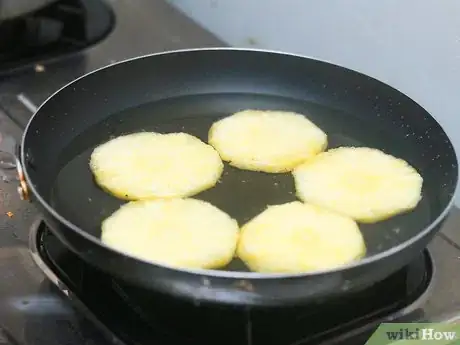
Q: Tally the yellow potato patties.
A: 5